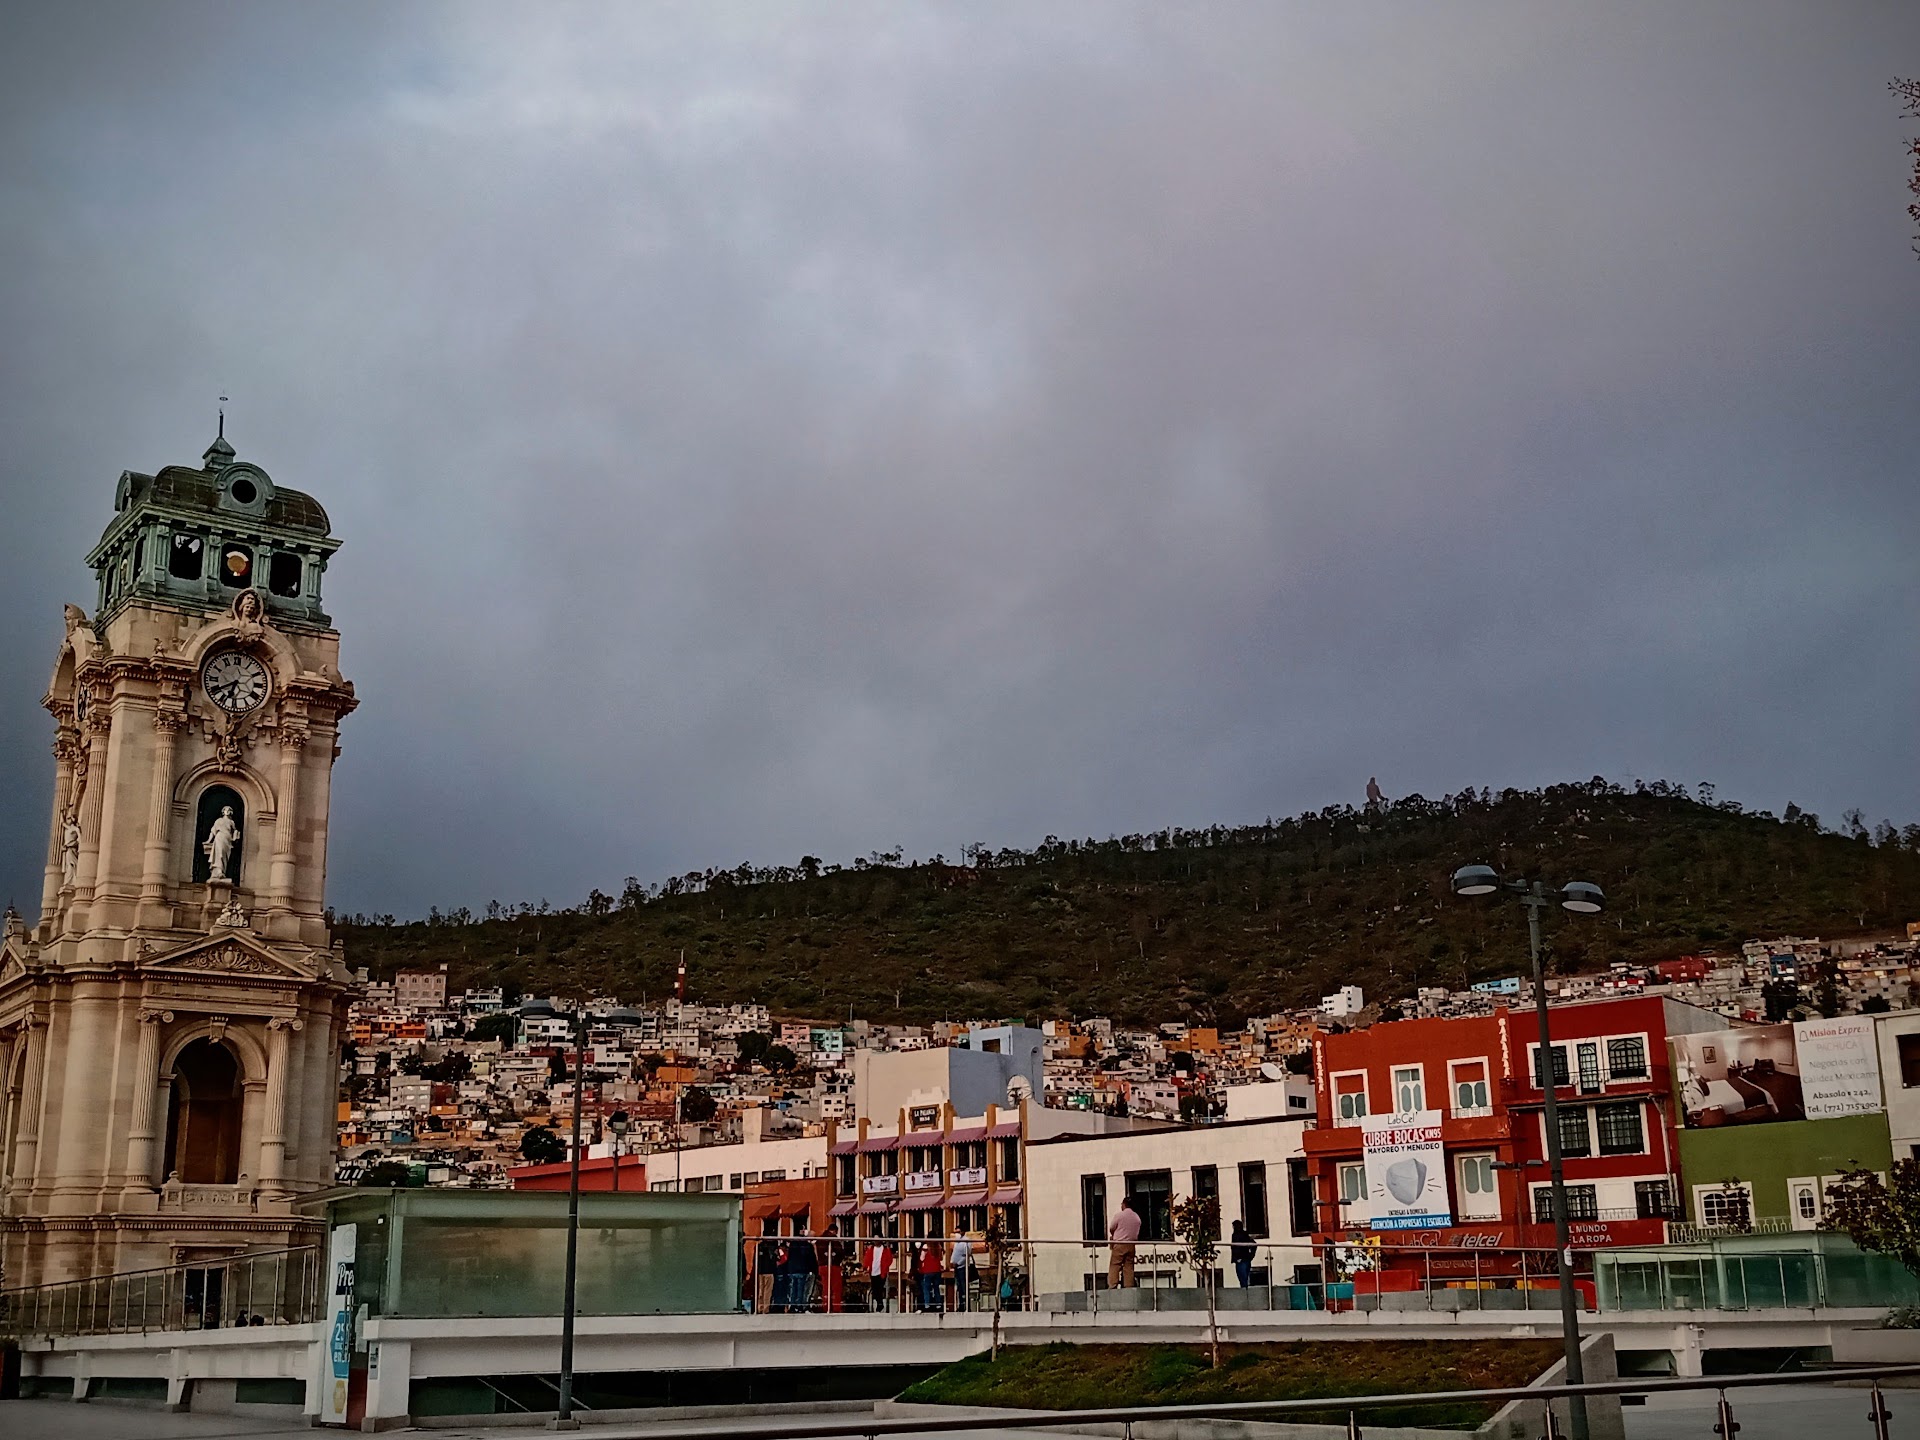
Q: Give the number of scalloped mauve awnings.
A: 10